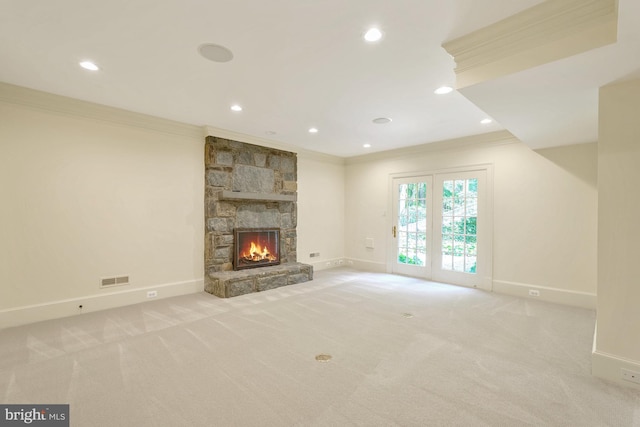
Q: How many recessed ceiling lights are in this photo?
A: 7